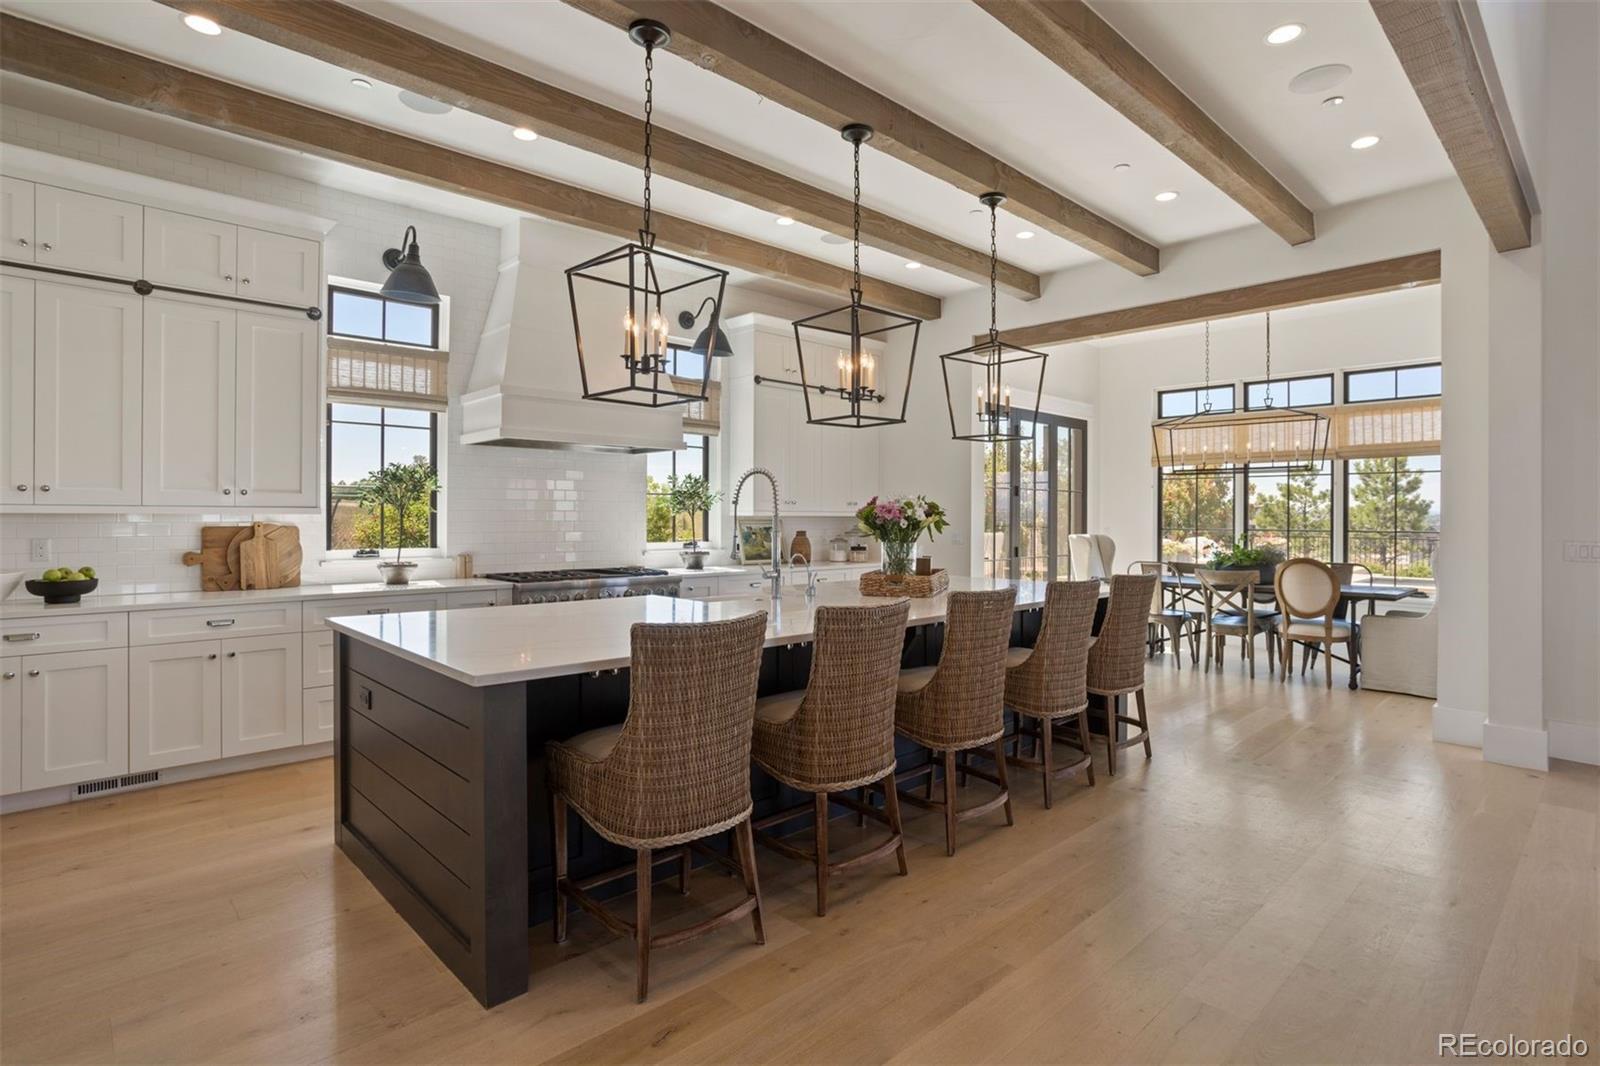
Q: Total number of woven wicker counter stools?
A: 5